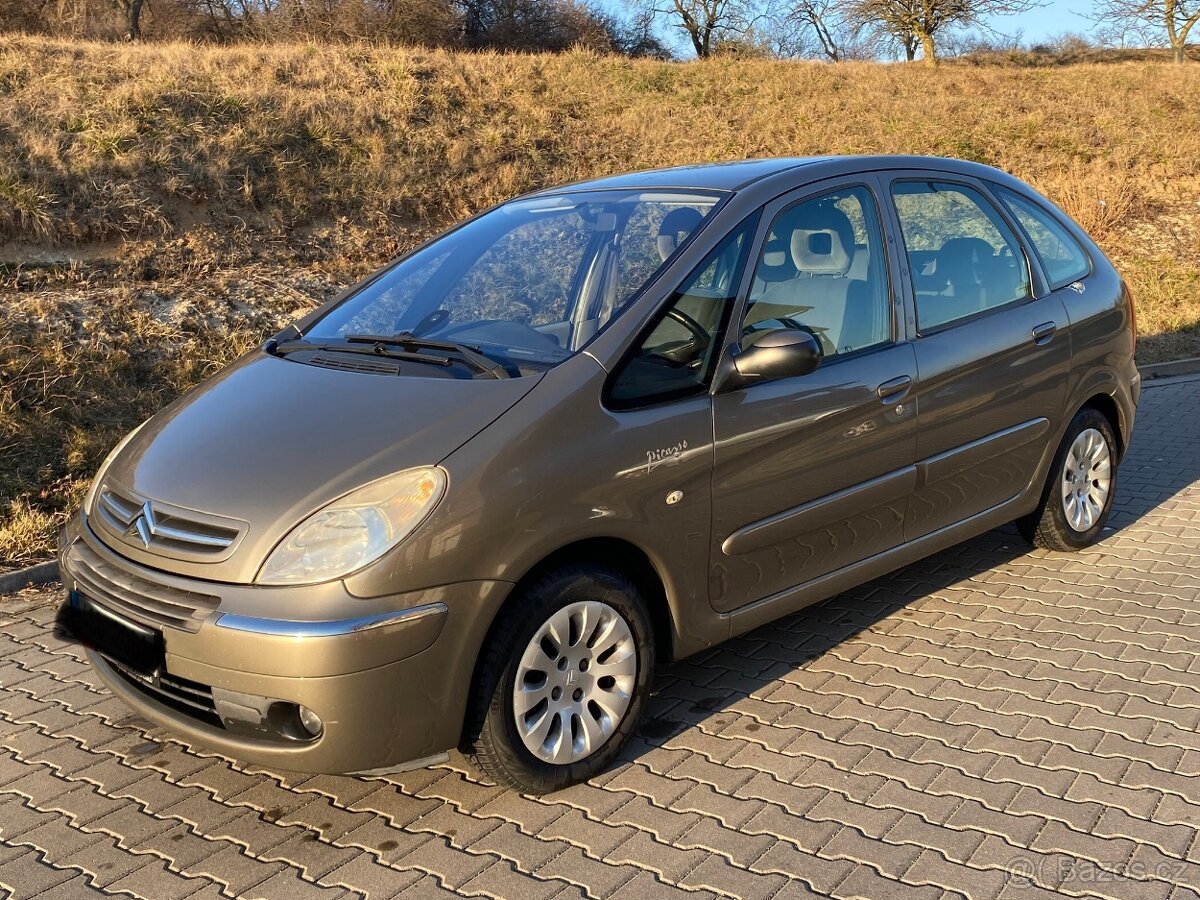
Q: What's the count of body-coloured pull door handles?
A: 2